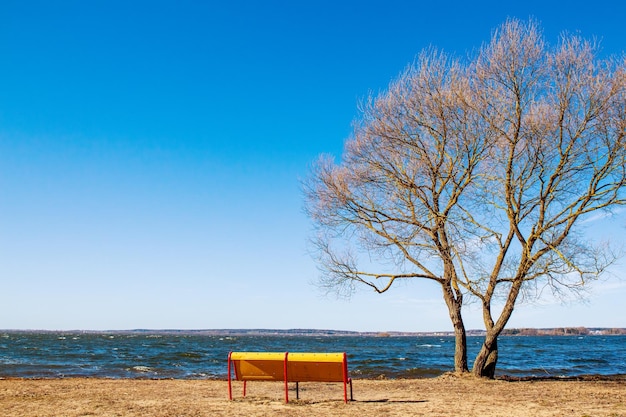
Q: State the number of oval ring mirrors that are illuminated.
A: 0